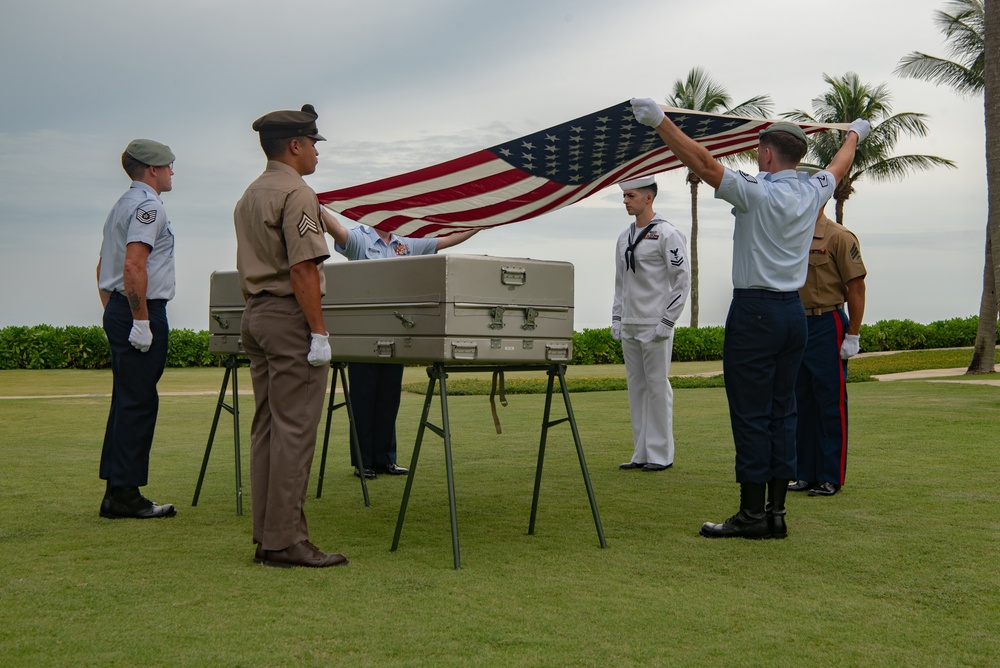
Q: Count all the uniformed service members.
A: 6